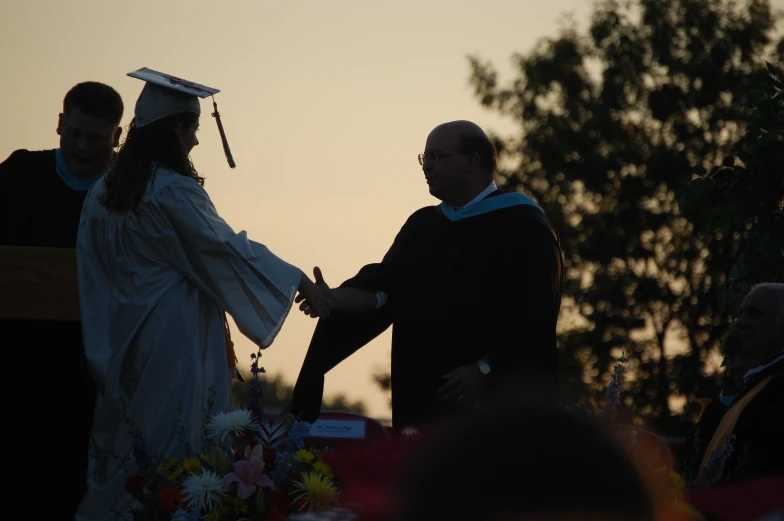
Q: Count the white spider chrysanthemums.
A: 2